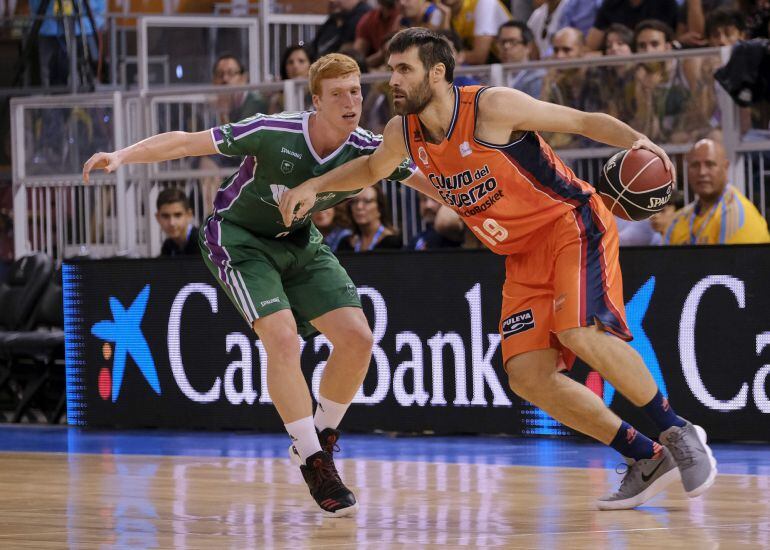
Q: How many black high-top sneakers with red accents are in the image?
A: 2